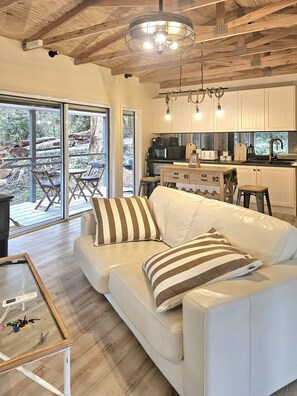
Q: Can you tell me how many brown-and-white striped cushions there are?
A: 2